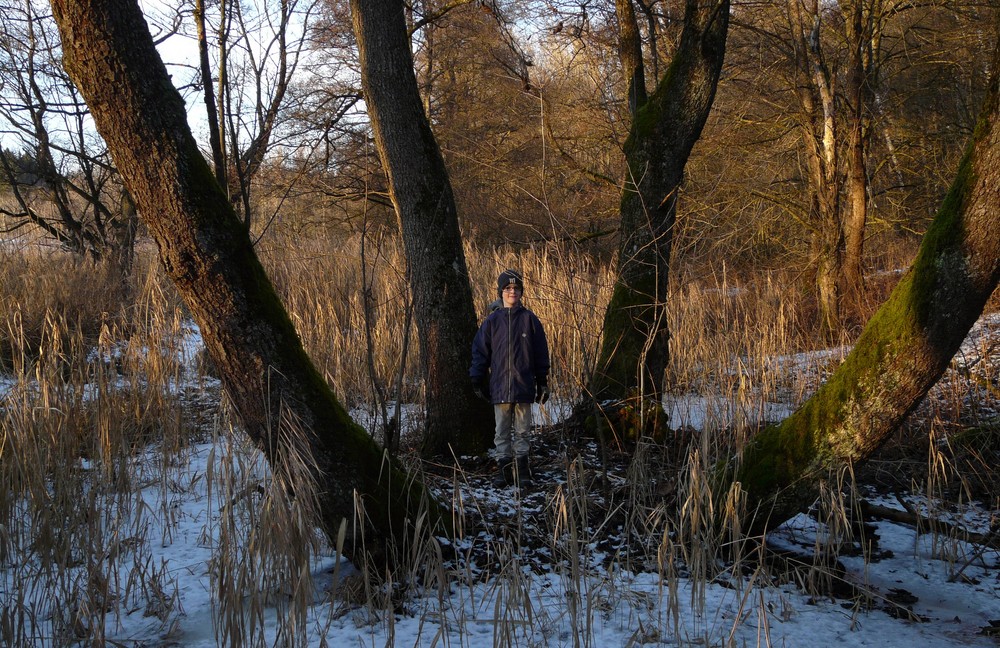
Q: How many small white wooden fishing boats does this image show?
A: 0